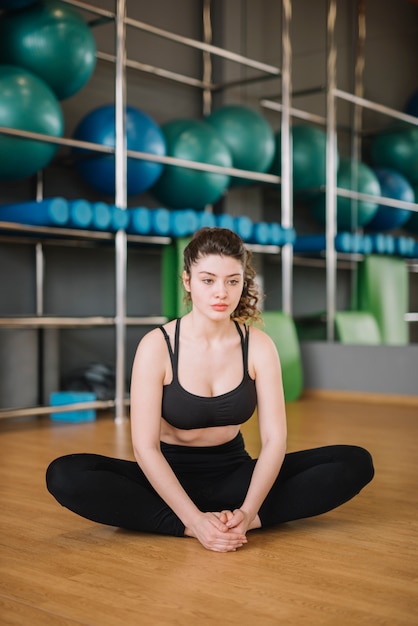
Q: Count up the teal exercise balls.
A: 7